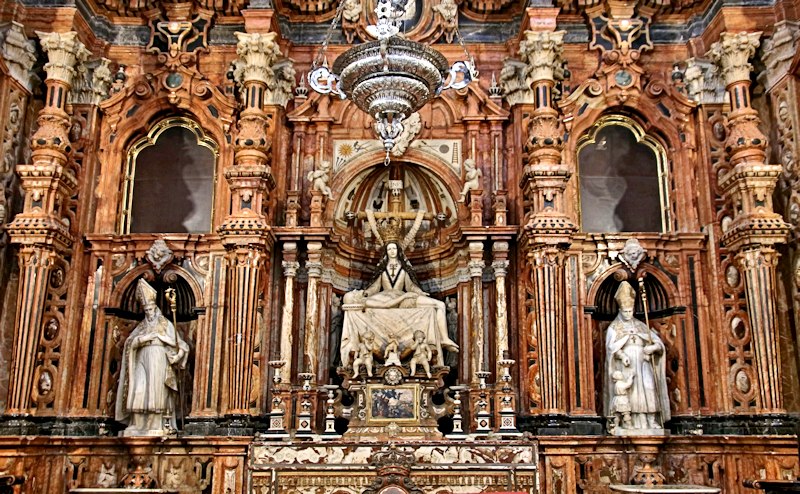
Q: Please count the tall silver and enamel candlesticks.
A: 6